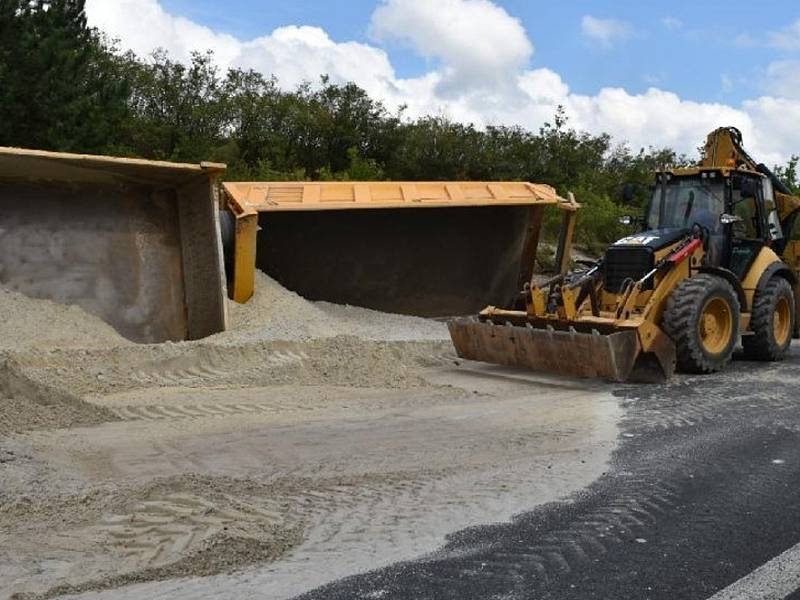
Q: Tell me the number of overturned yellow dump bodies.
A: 2